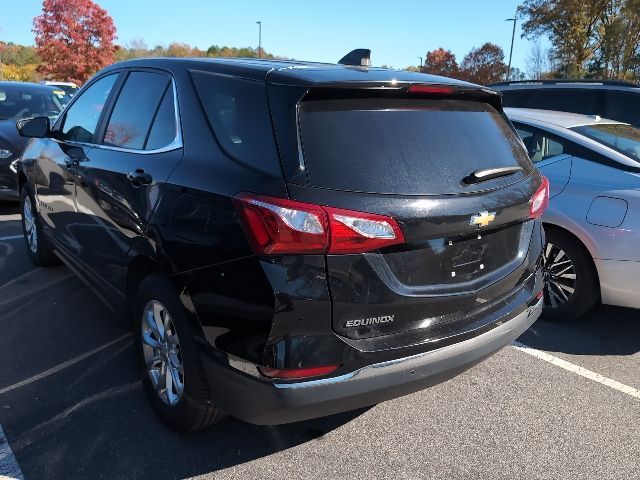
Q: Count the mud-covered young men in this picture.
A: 0